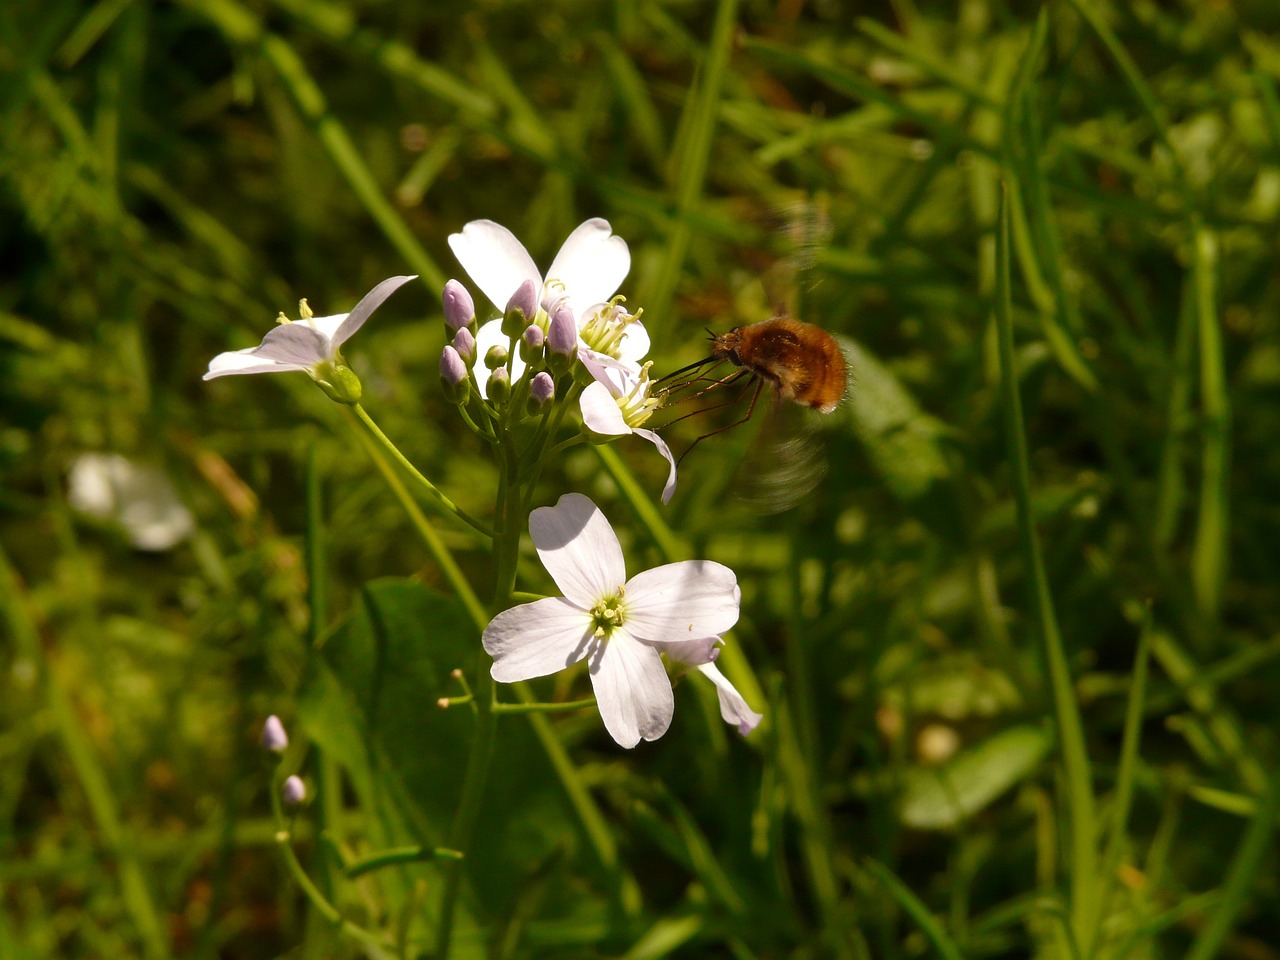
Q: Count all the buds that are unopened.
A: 11